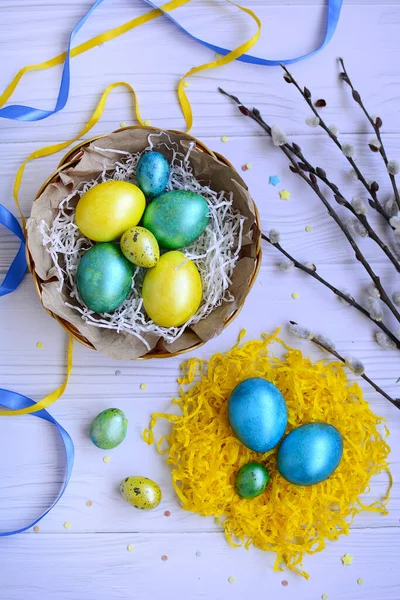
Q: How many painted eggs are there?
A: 11